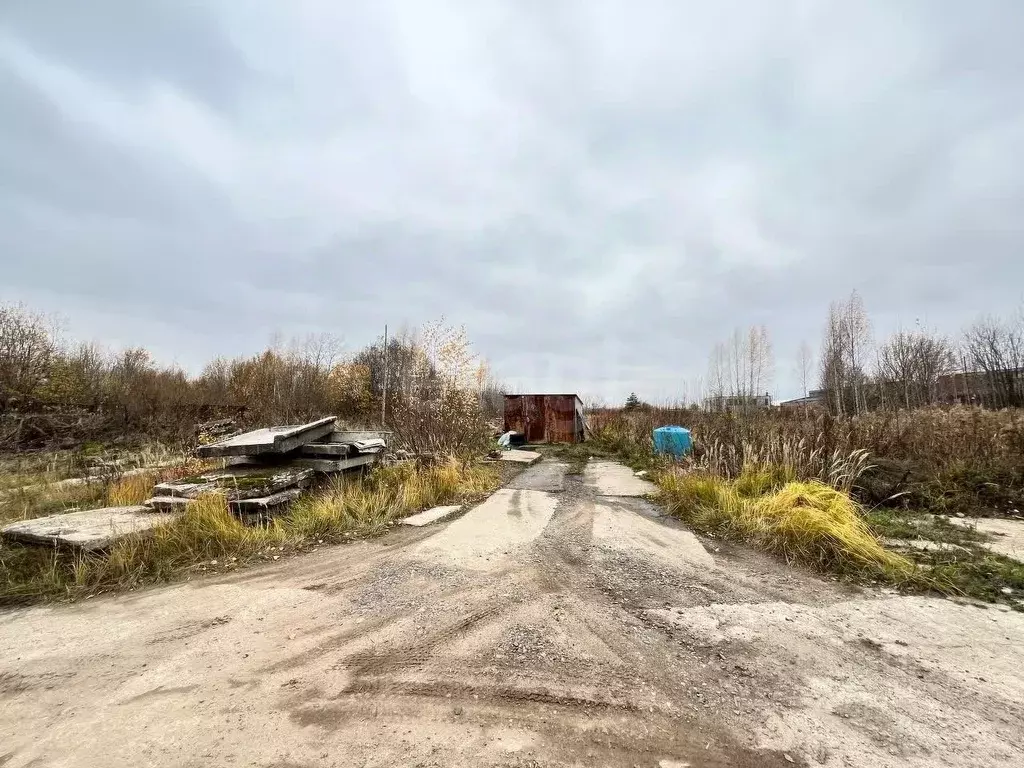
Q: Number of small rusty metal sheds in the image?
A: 1